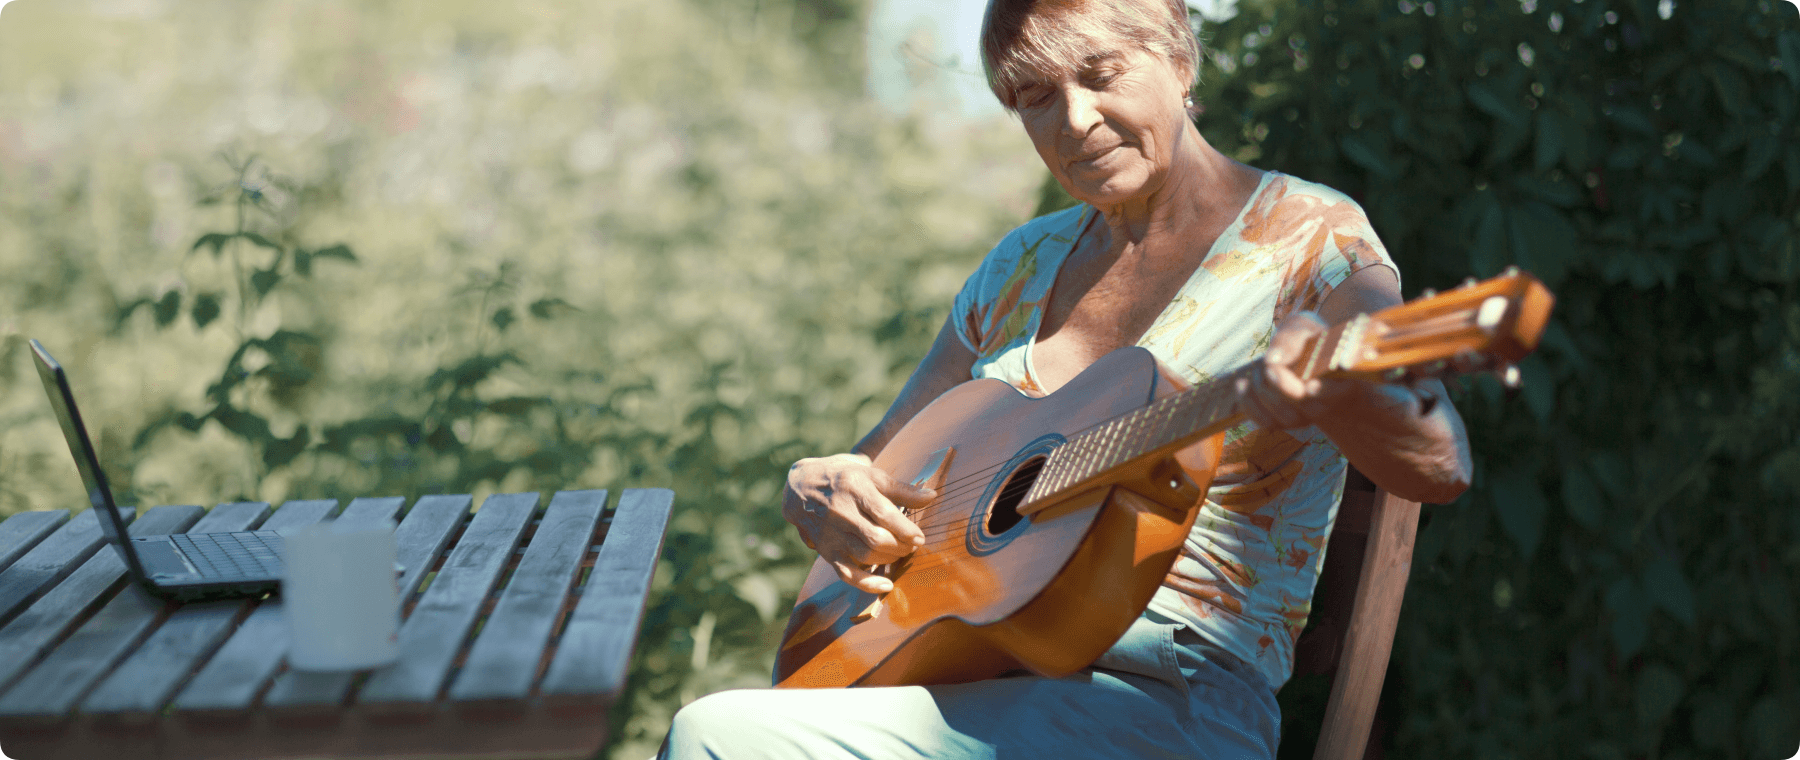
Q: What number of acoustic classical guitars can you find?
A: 1